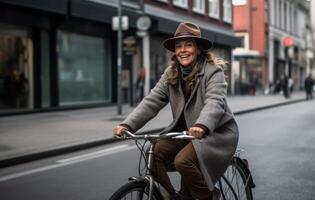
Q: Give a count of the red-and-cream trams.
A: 0